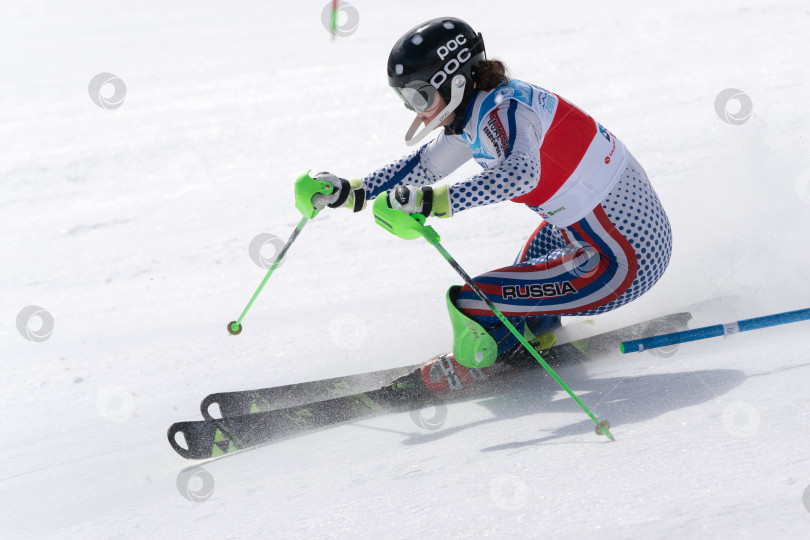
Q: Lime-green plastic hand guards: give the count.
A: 2